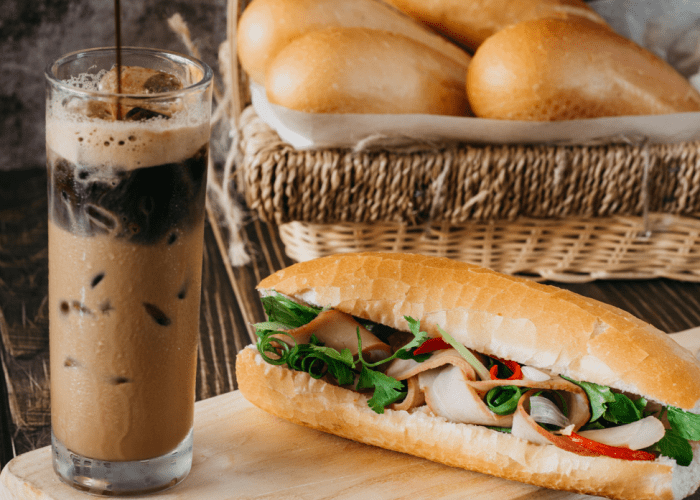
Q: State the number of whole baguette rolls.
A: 4